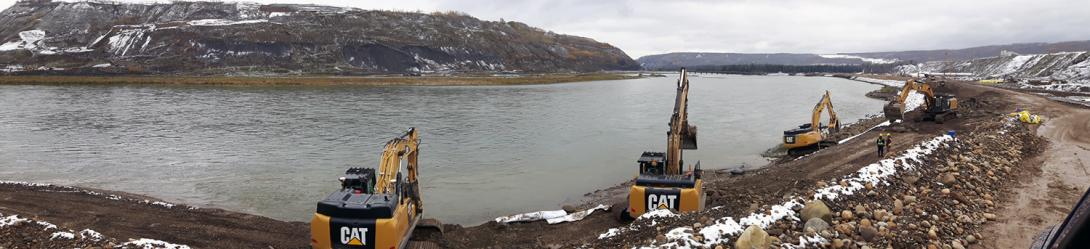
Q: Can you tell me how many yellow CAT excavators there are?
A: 4